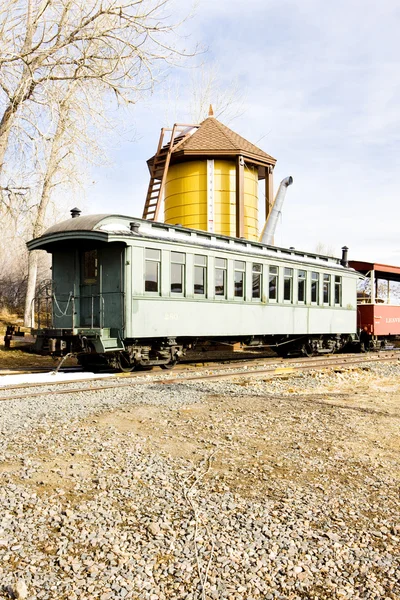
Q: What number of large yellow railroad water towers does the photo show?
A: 1